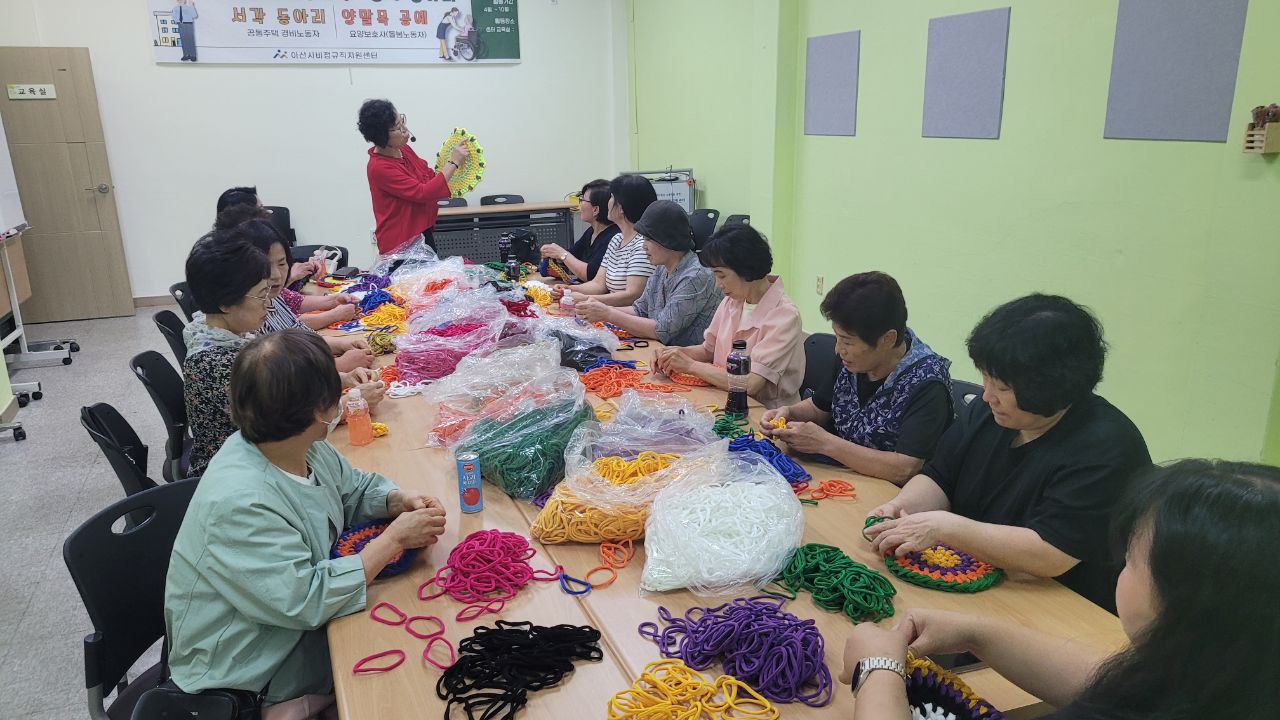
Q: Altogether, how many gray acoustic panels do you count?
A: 3